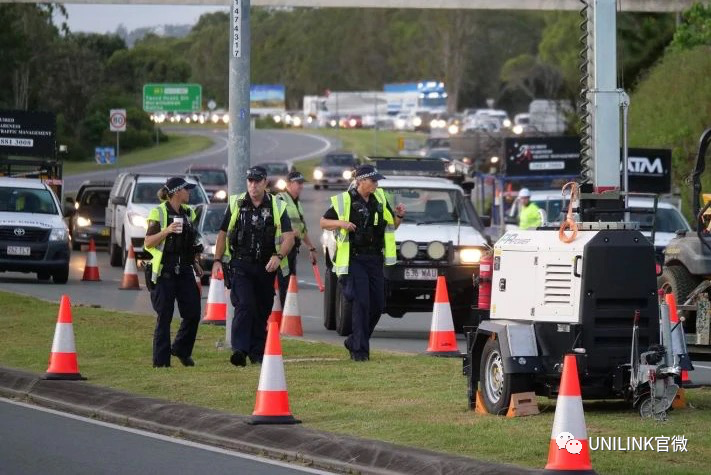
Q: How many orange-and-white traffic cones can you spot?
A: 11